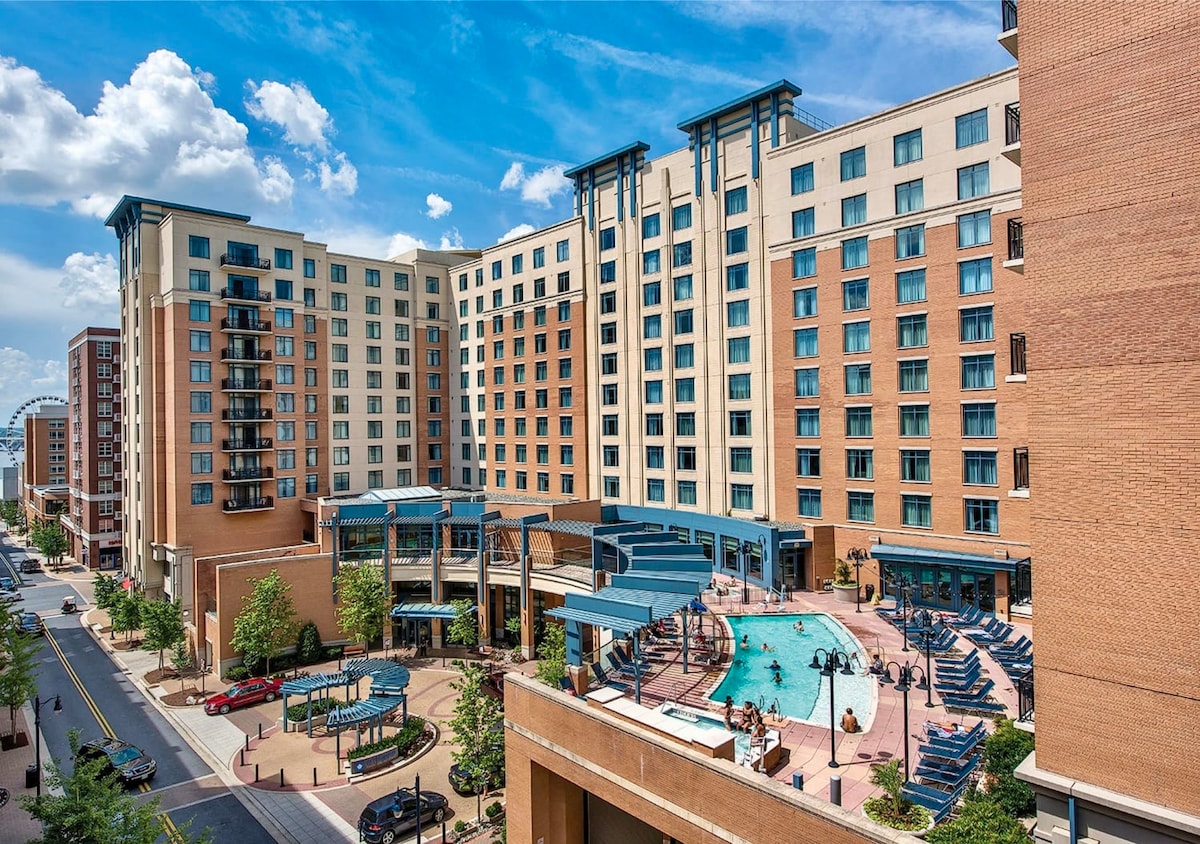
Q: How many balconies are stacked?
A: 9